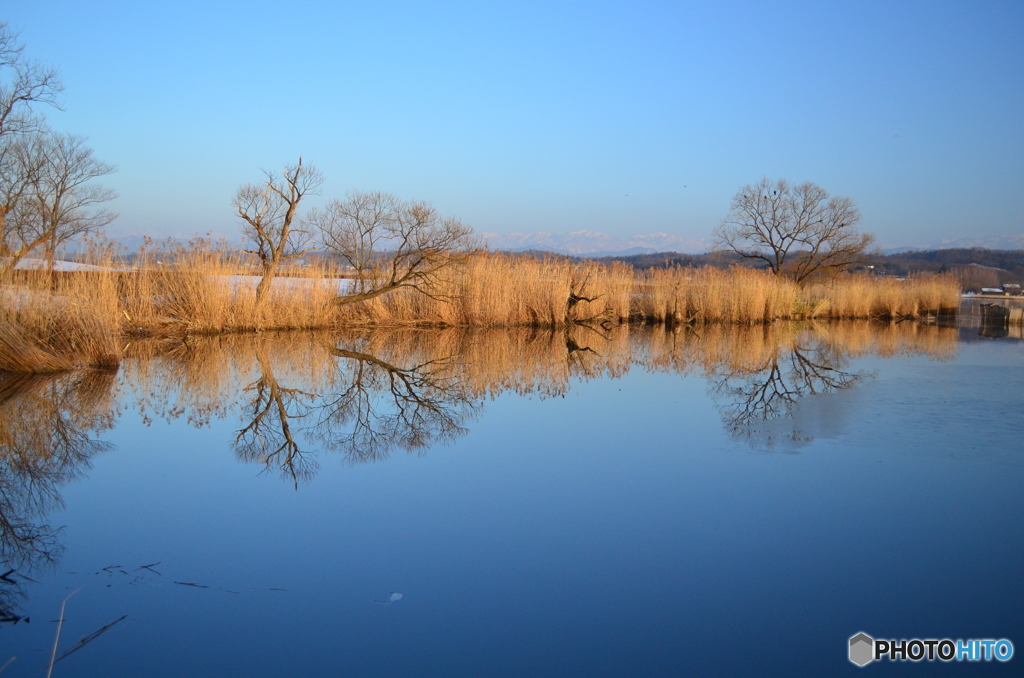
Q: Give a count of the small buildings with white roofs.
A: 2